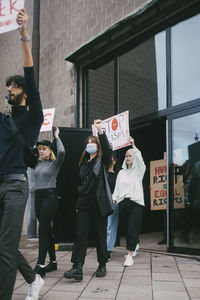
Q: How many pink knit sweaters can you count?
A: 0